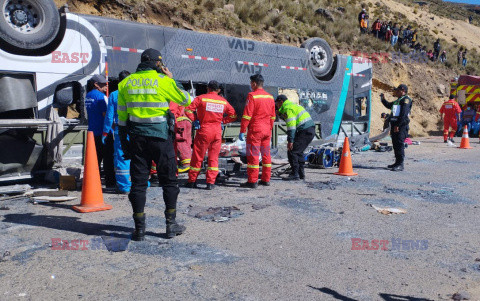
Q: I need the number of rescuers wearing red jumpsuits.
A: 4